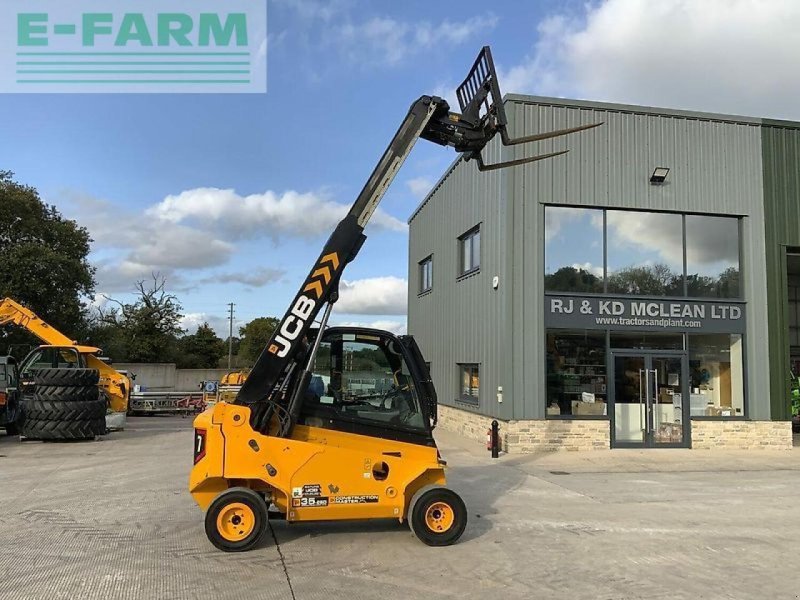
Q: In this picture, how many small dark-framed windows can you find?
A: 3